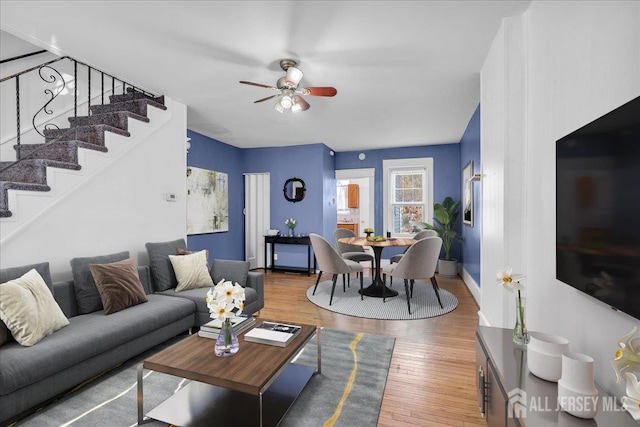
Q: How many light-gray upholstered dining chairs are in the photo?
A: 4